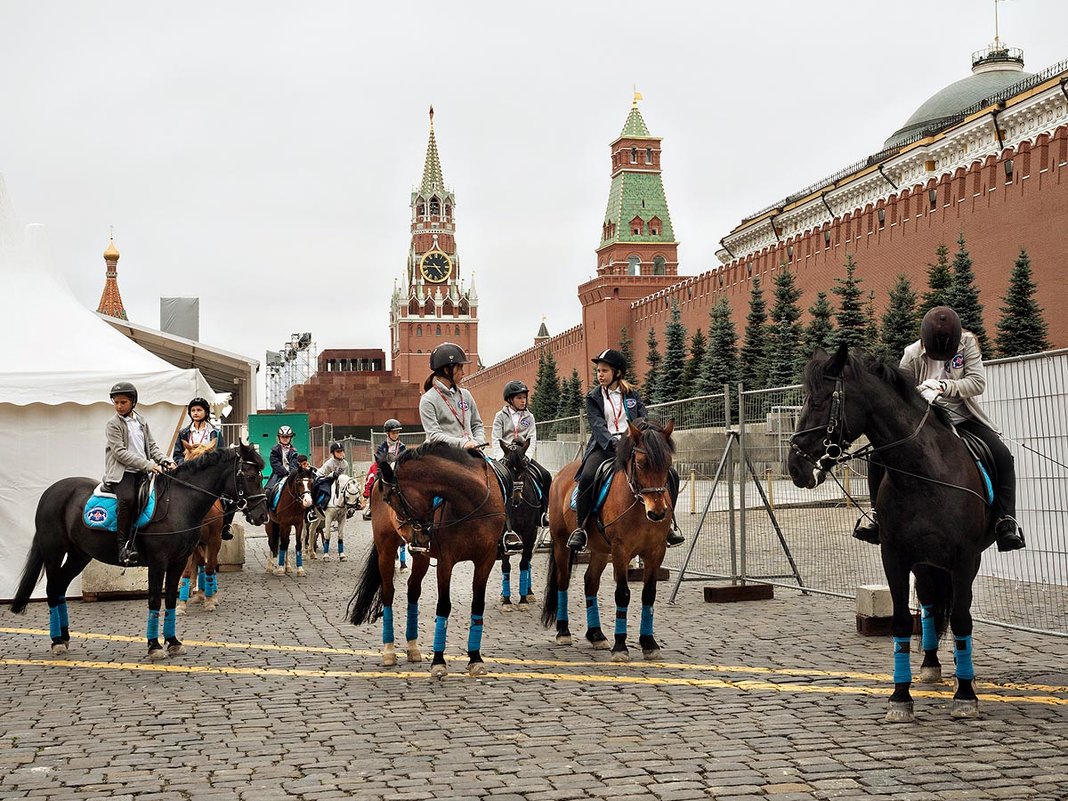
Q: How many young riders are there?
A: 9